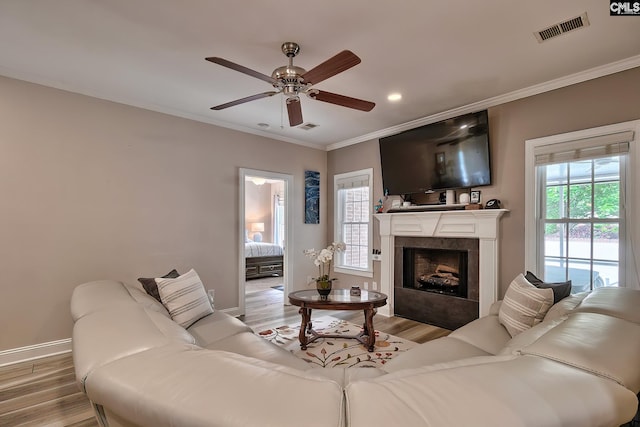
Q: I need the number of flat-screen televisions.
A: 1